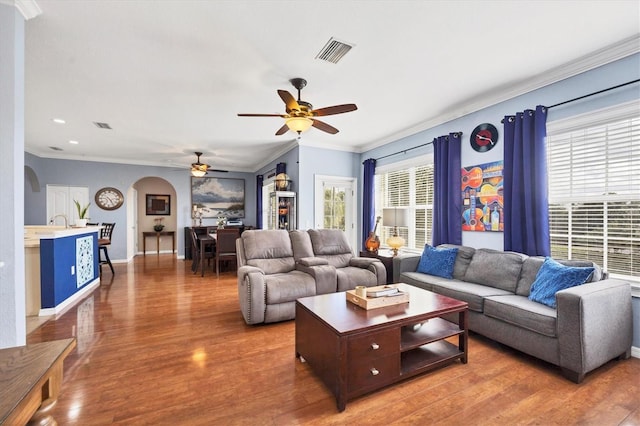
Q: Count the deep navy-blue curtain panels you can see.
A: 5